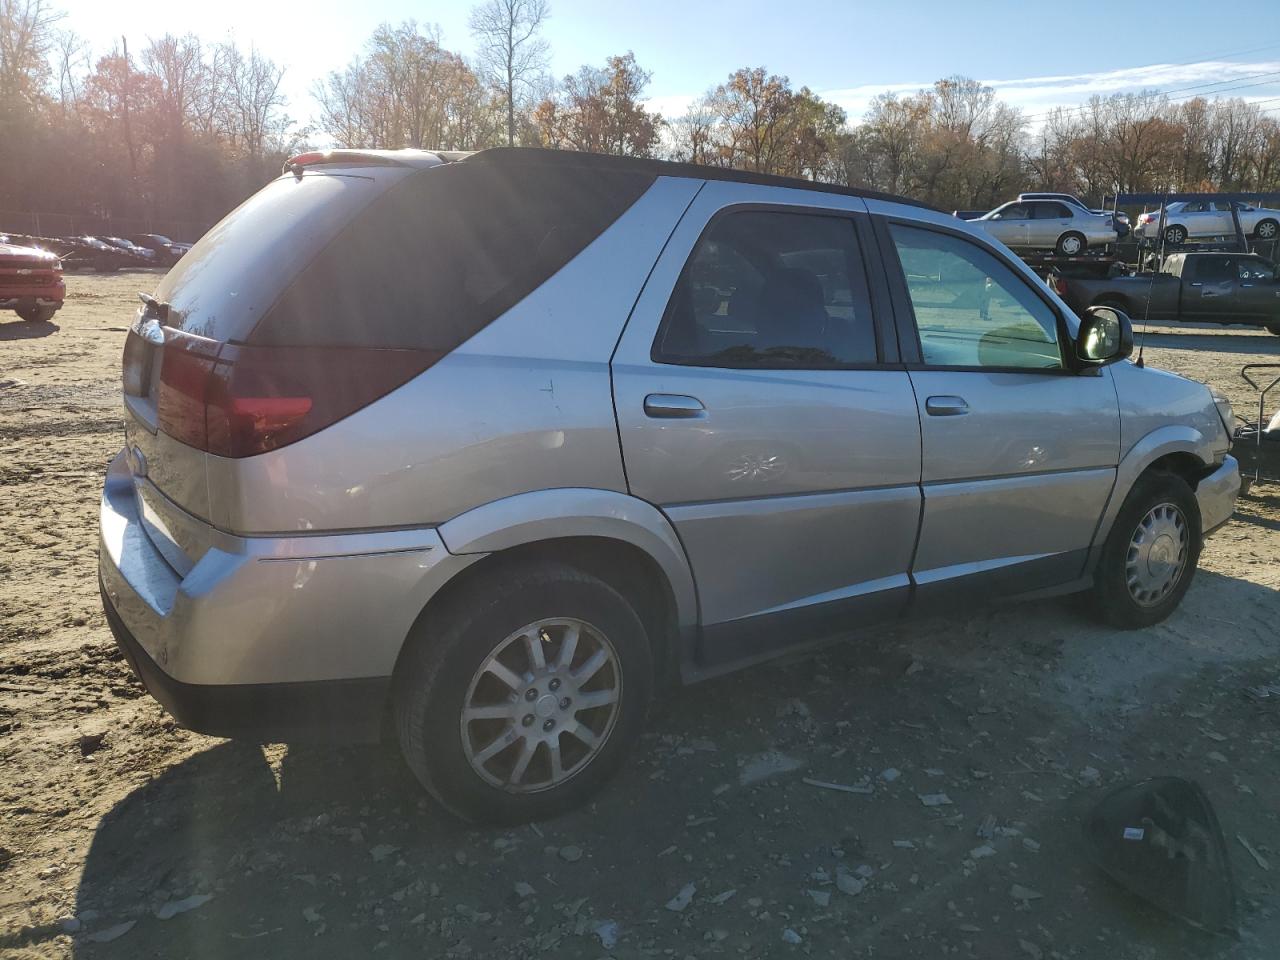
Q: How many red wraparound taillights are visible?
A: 1